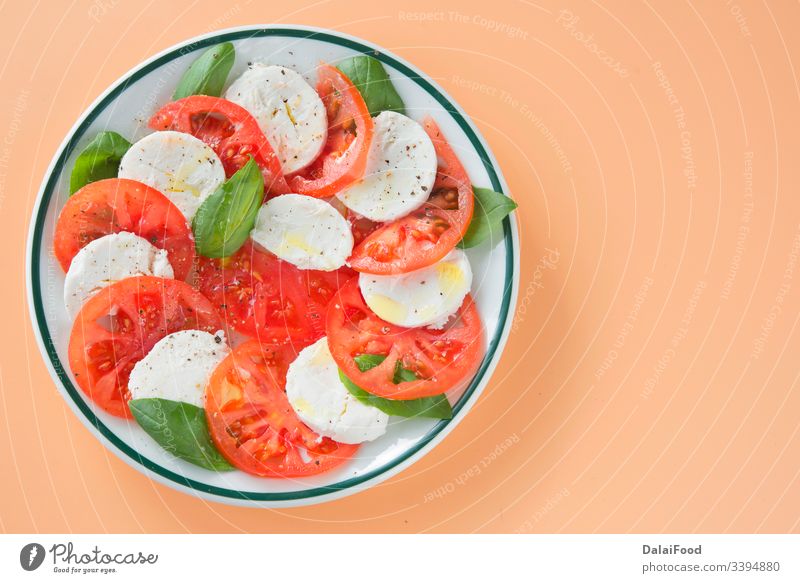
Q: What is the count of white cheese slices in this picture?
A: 8